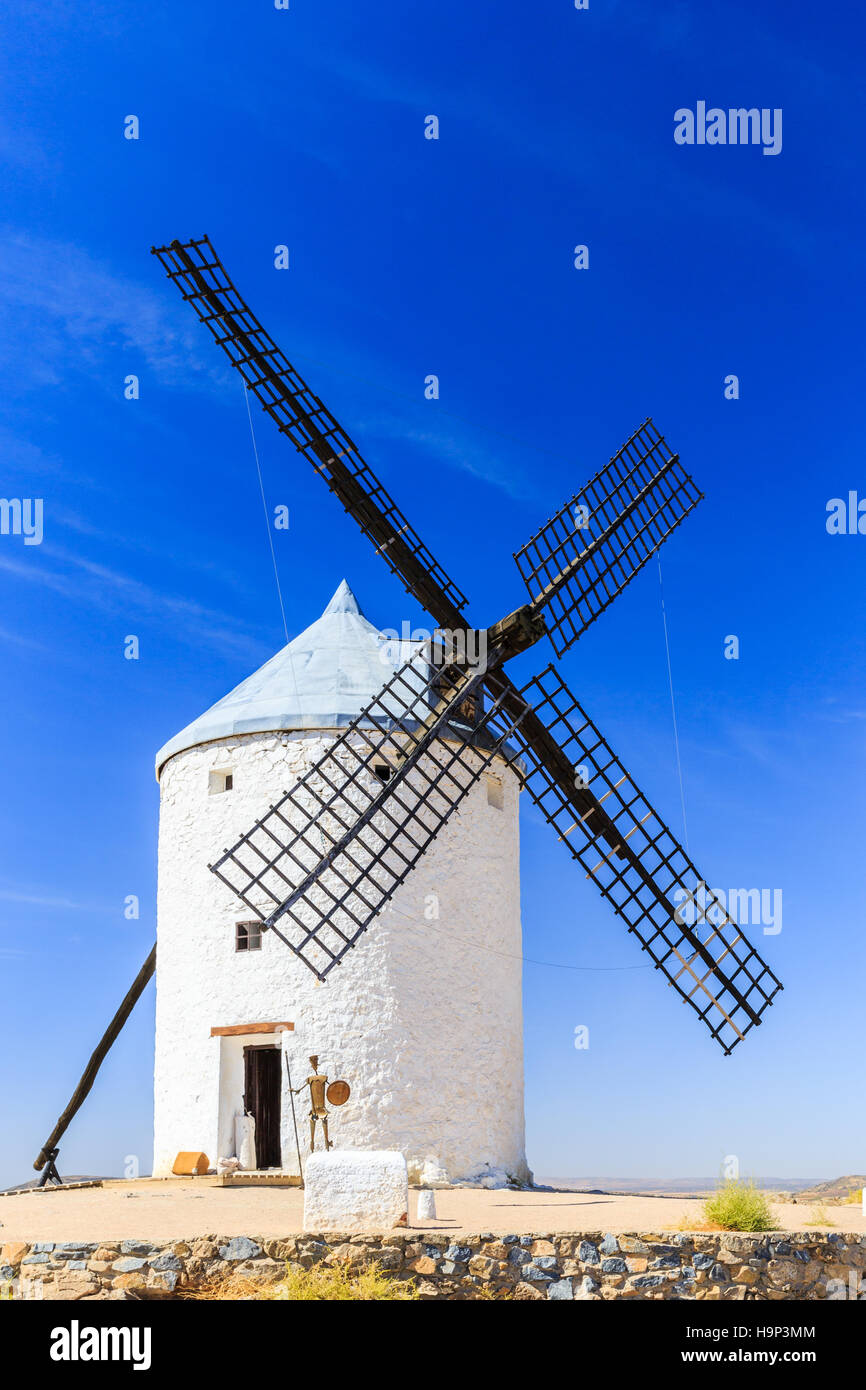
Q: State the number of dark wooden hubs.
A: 1